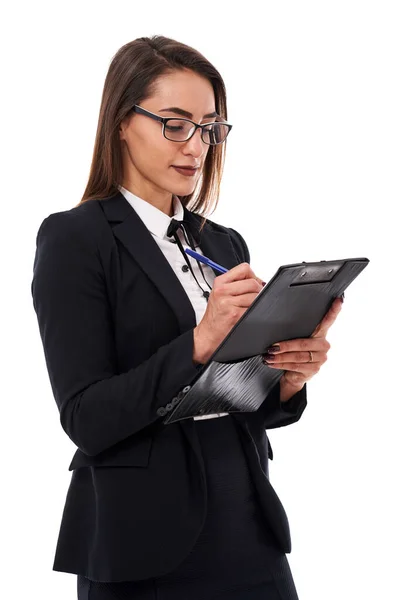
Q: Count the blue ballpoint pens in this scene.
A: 1